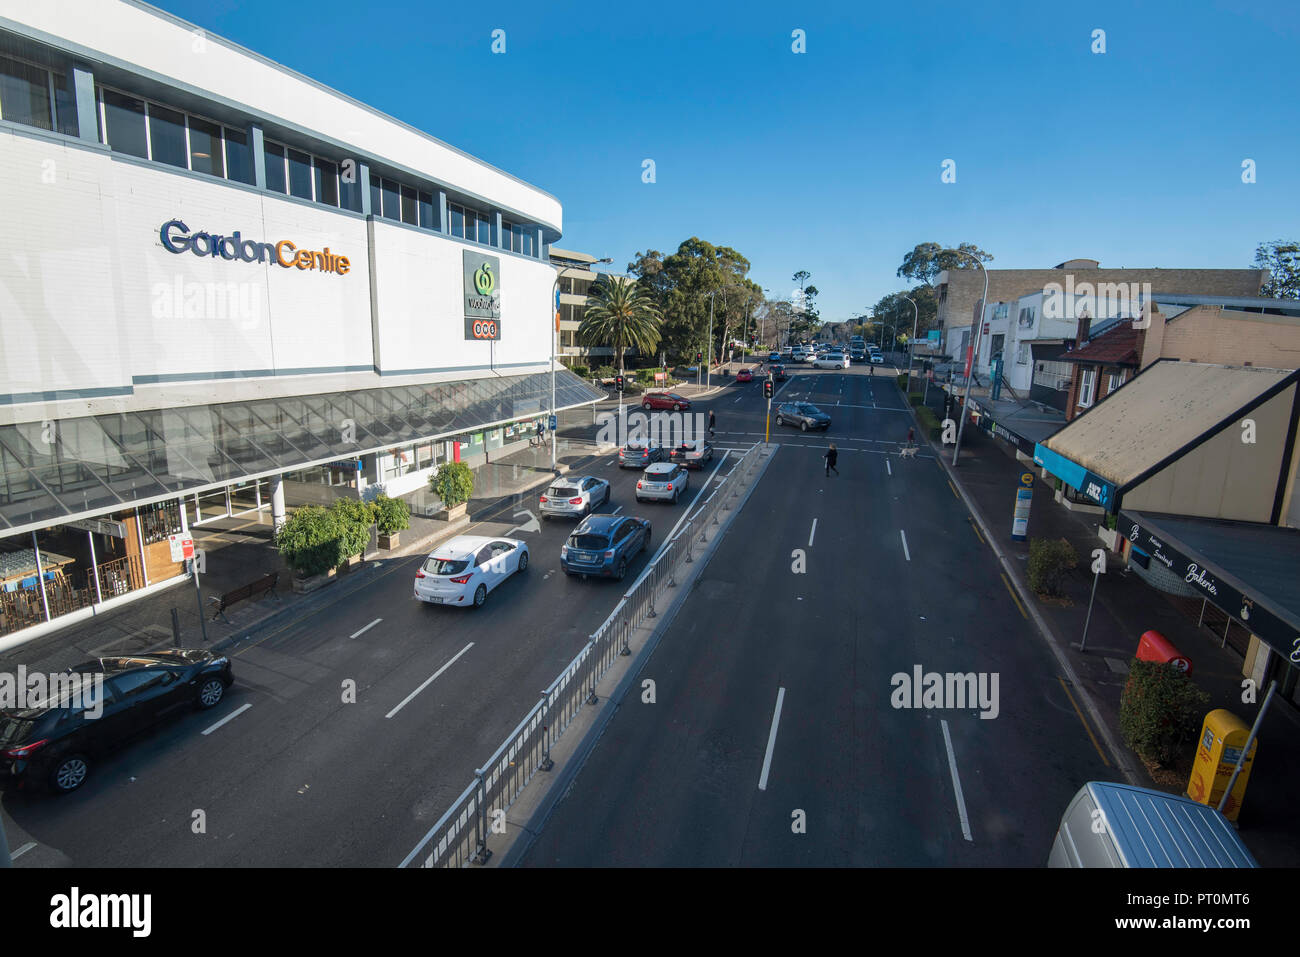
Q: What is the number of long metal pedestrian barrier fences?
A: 1